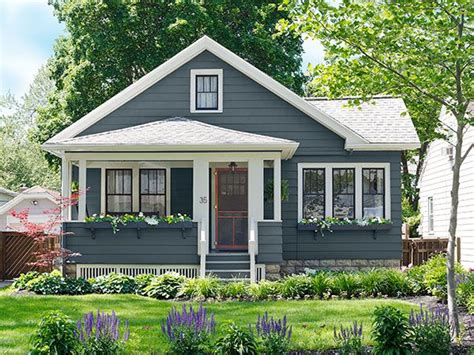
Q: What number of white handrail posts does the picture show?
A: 2